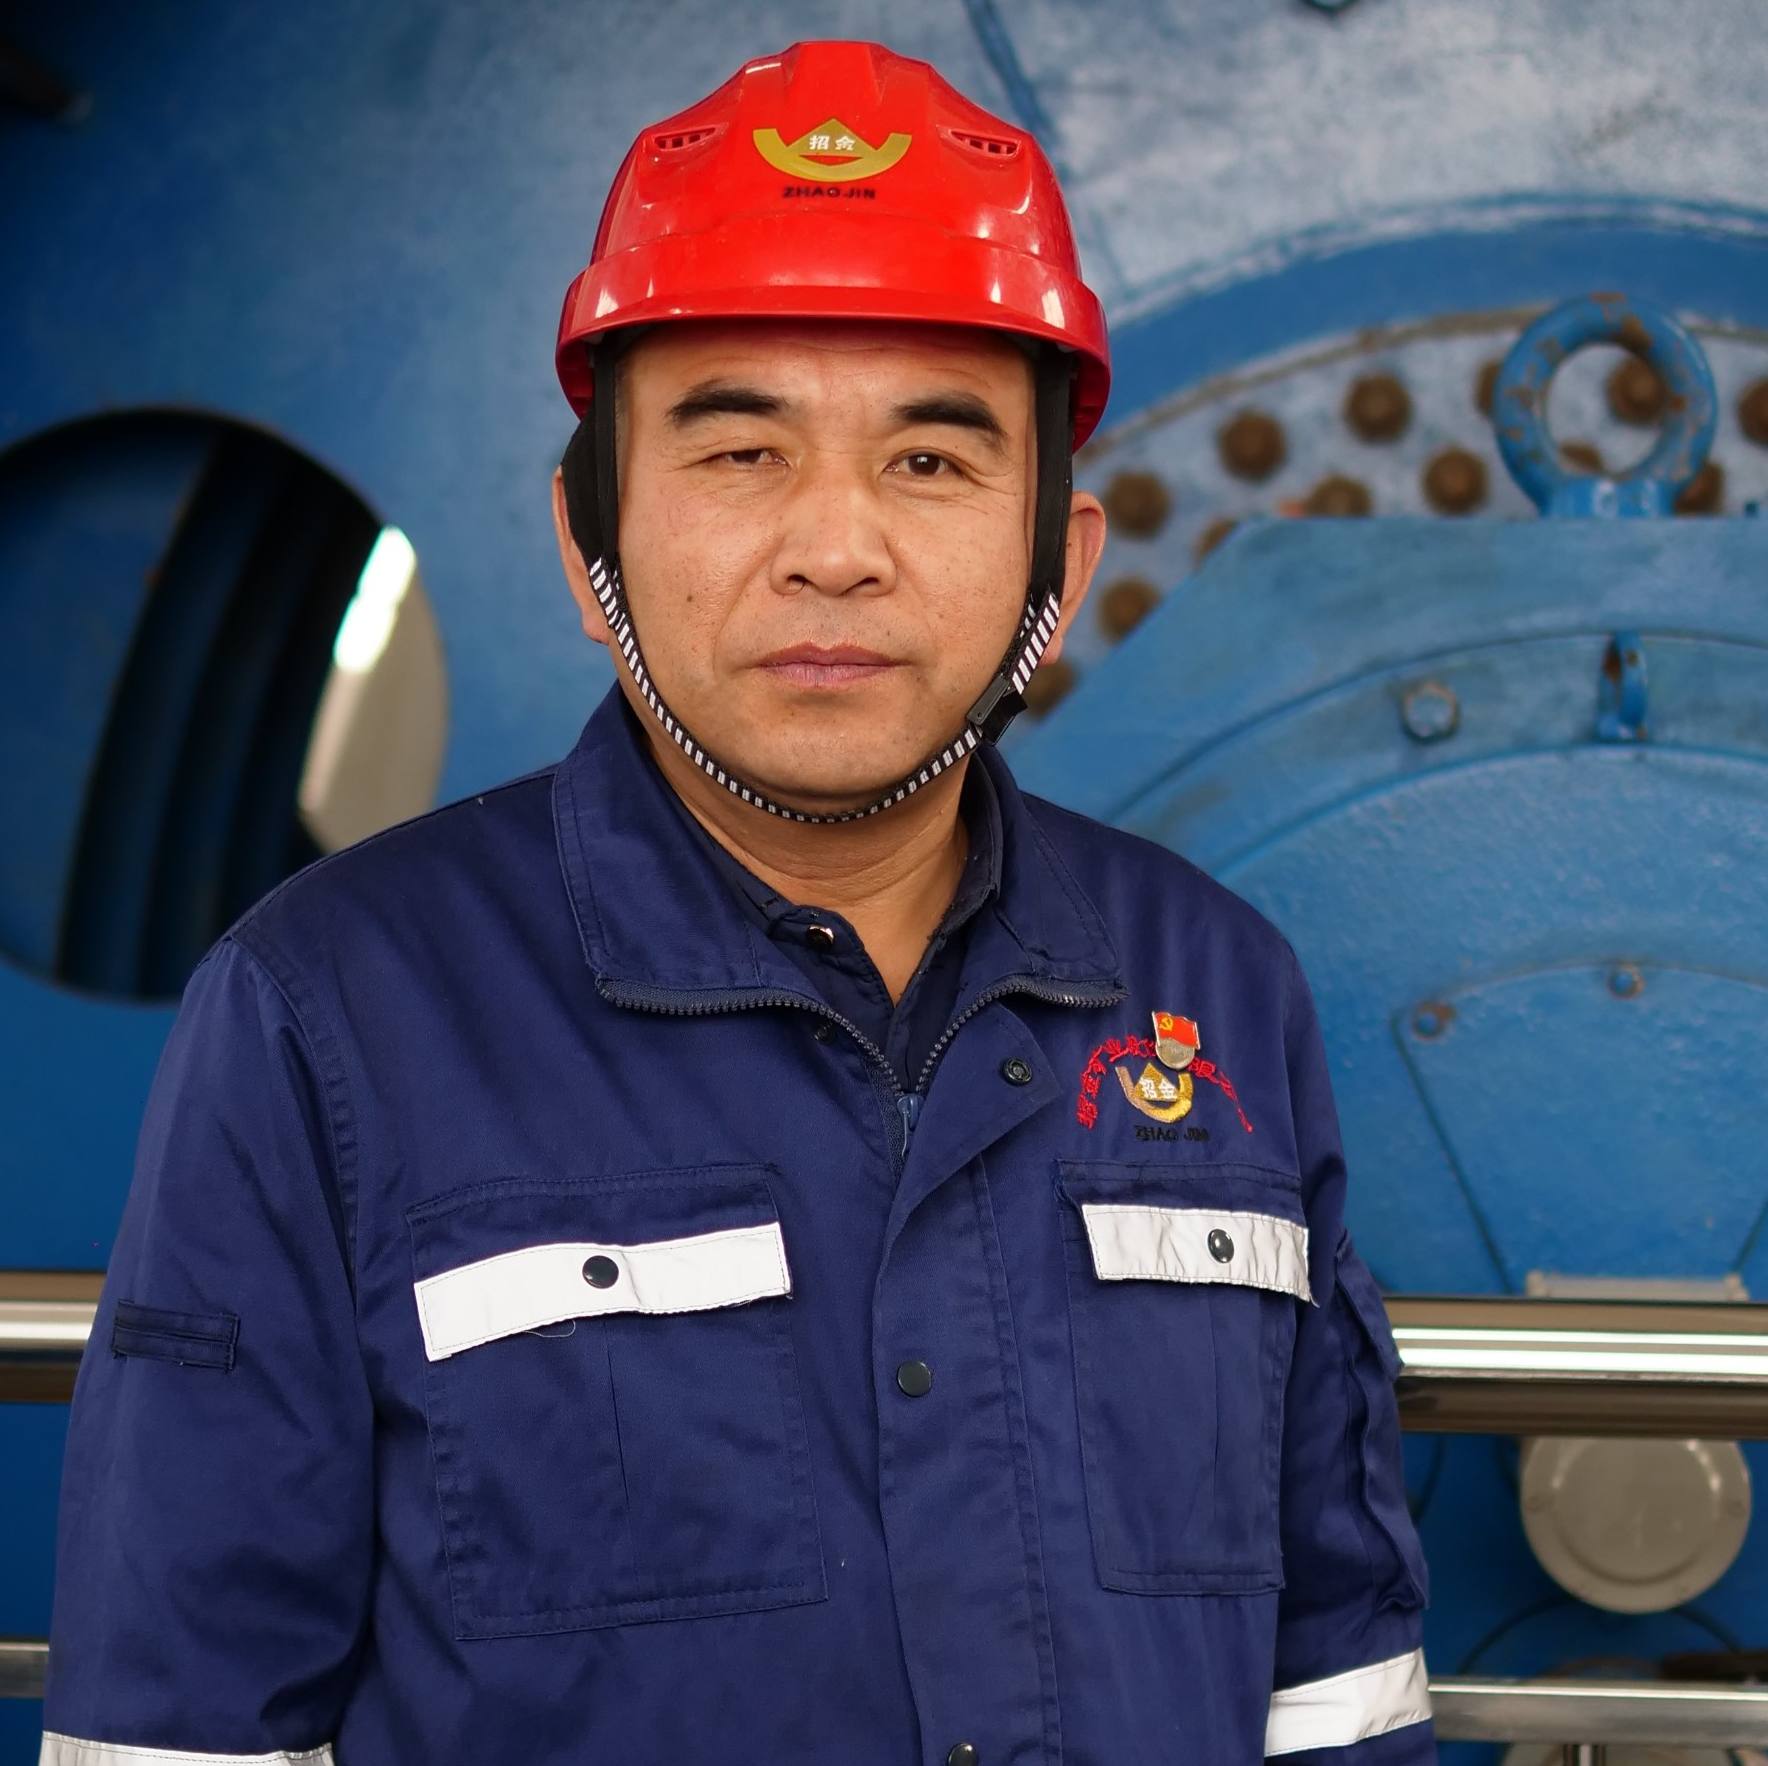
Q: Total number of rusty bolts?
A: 13